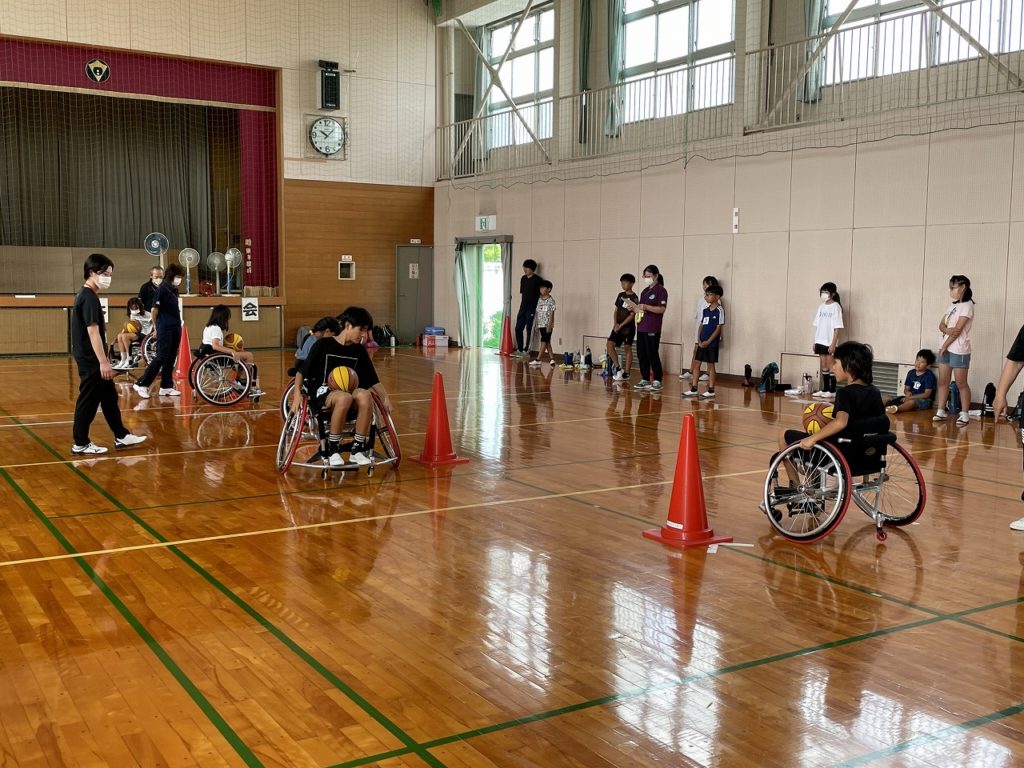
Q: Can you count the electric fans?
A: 4